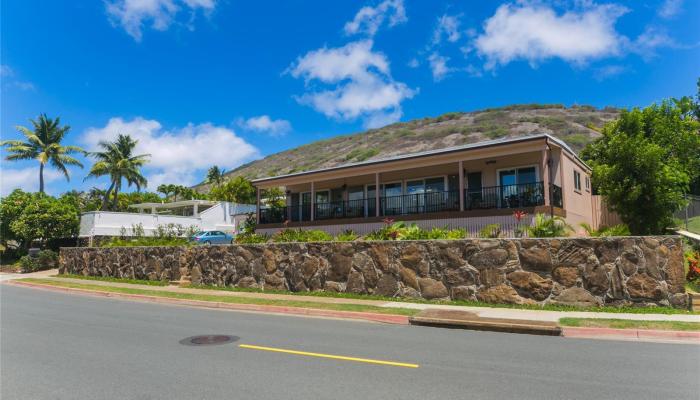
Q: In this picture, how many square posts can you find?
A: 5